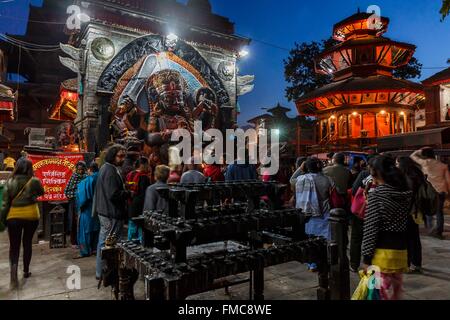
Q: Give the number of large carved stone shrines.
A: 1